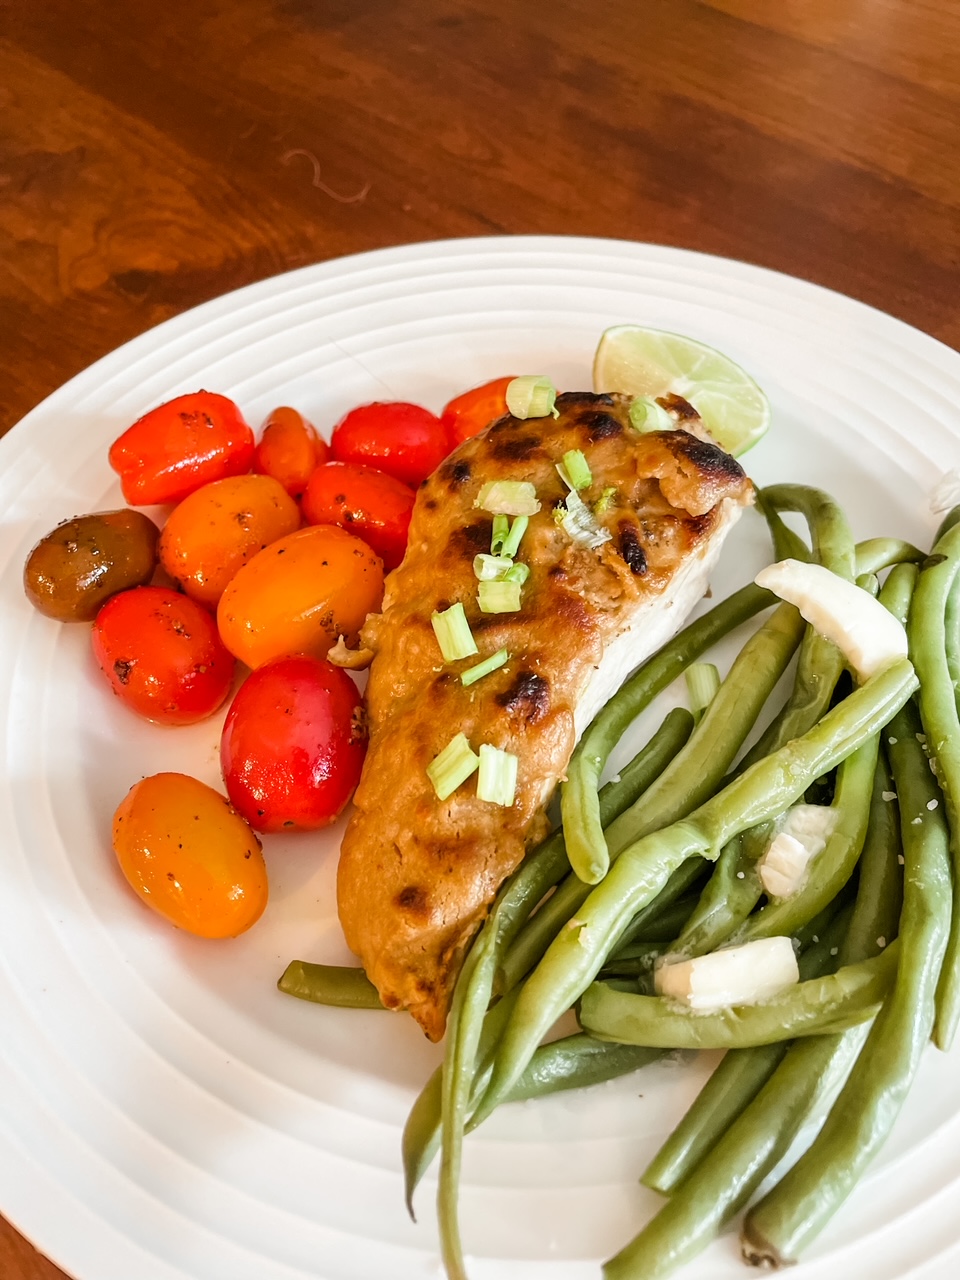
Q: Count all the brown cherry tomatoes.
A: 1